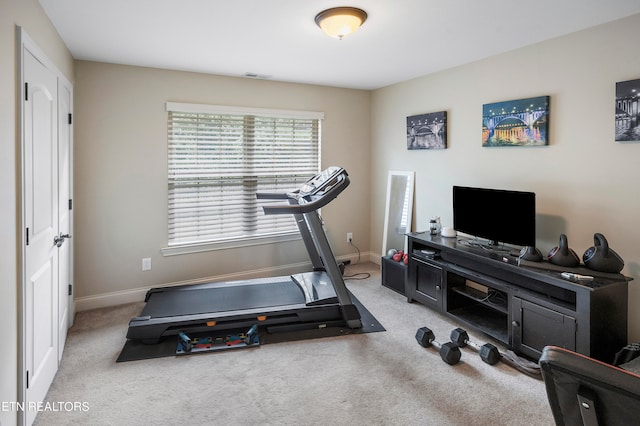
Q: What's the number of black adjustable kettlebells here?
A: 3